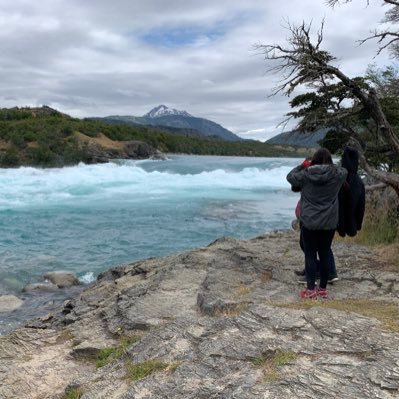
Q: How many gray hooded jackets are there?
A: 1